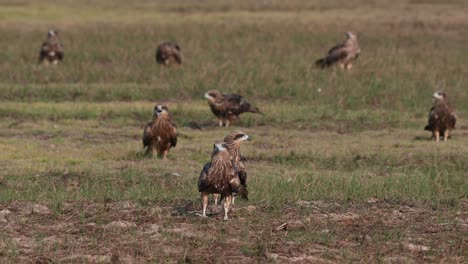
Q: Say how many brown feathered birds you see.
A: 8